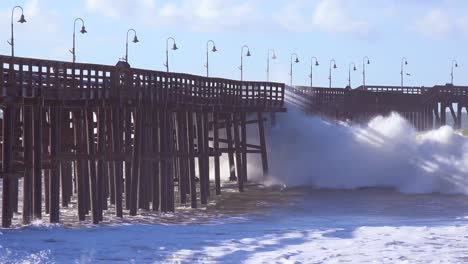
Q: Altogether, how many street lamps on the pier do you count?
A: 14